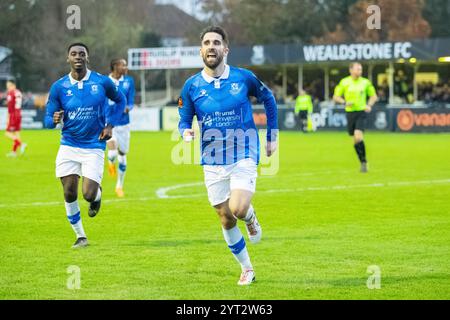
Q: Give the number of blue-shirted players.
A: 3